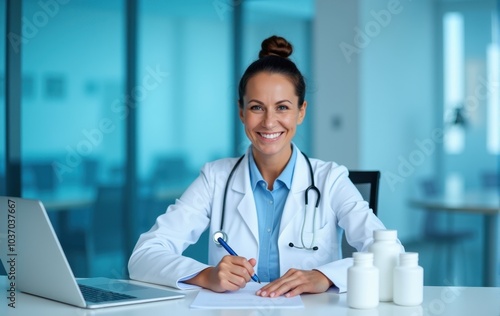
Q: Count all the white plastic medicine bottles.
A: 3